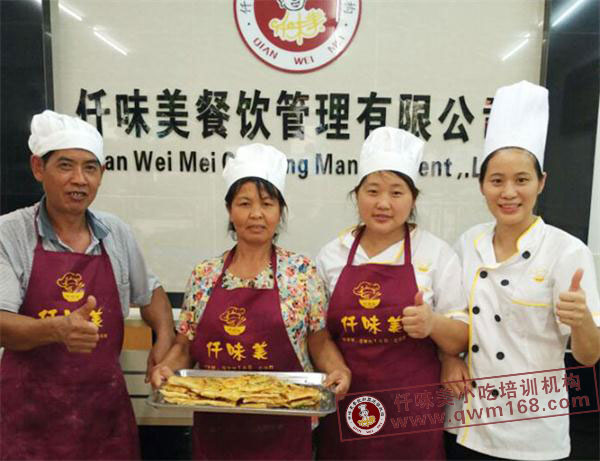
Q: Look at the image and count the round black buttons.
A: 9